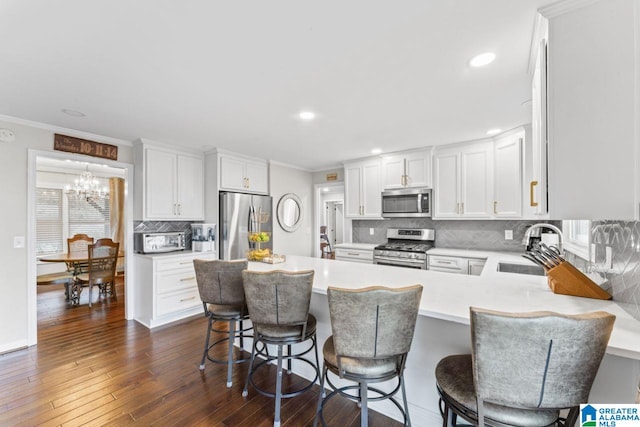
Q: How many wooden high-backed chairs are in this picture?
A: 2